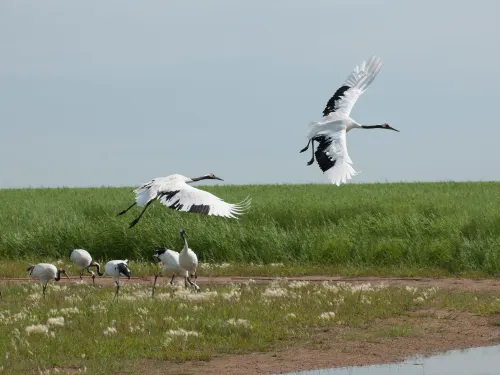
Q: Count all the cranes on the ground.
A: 5